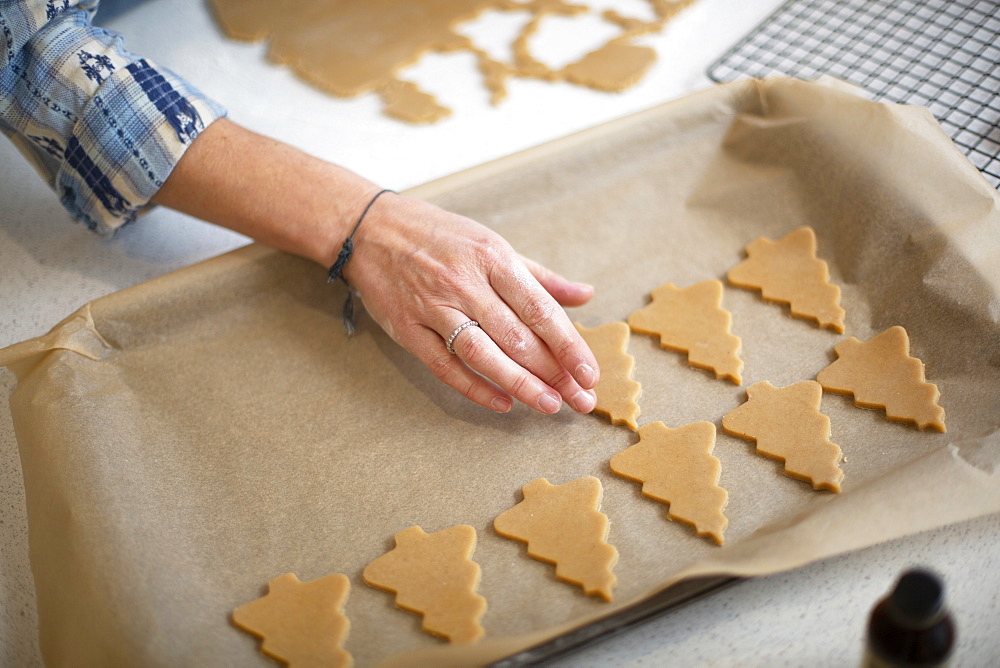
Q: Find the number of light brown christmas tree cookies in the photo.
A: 9